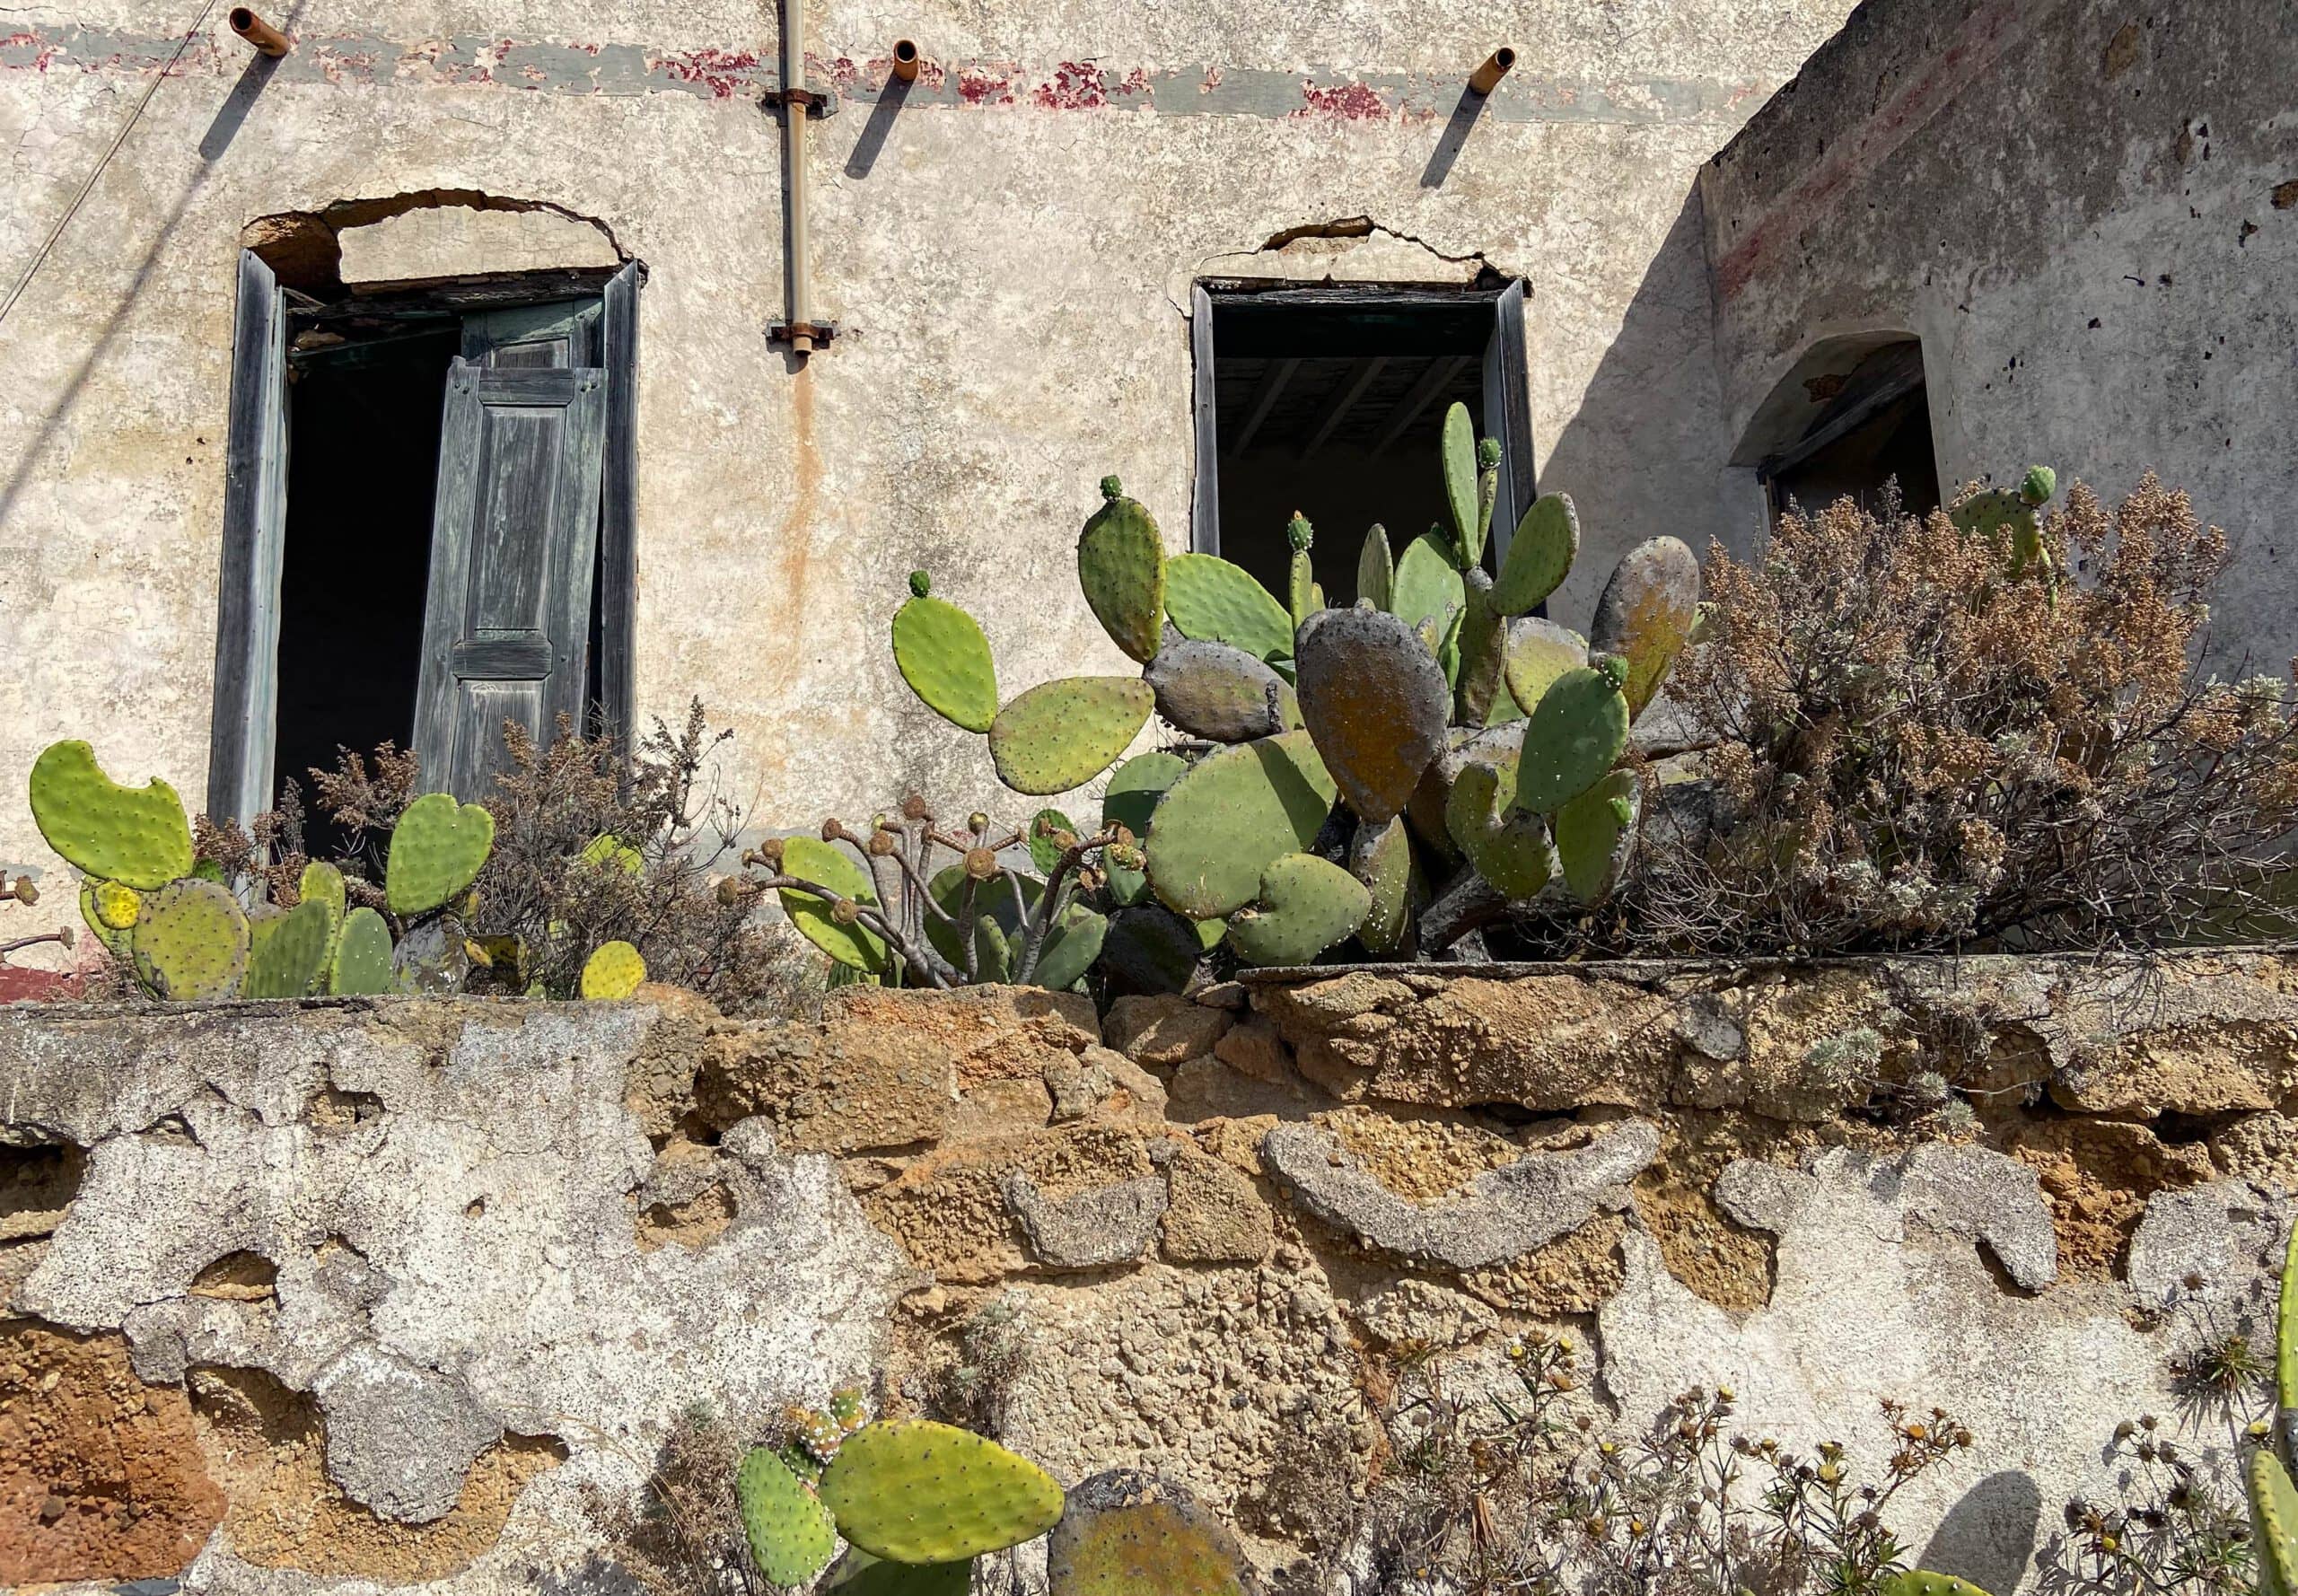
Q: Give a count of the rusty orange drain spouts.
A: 3